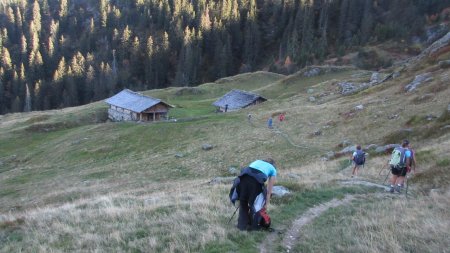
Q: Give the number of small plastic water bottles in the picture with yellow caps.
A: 0